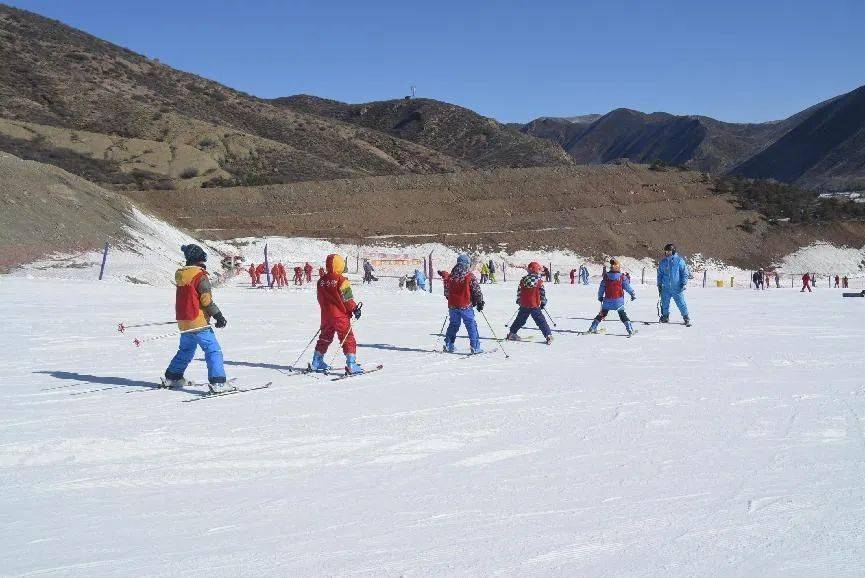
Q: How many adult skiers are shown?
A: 1